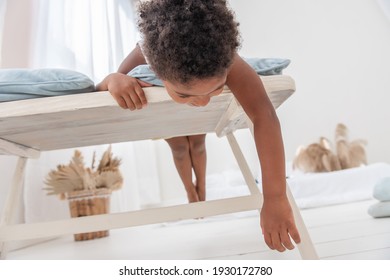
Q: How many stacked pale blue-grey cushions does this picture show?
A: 2